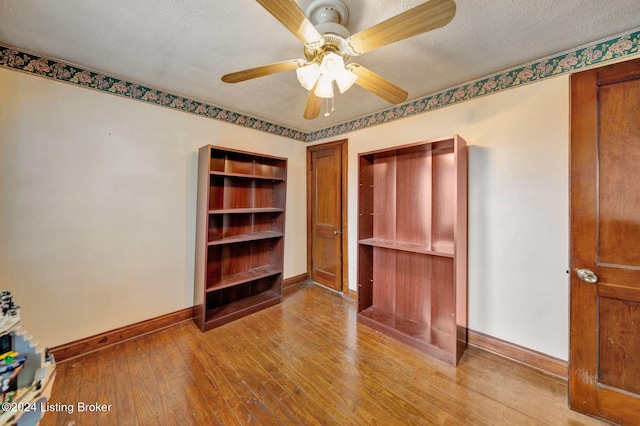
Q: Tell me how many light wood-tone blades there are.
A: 5